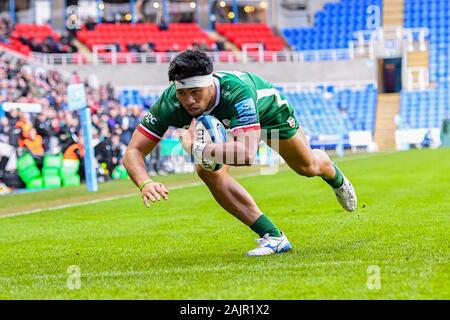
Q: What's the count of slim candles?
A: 0